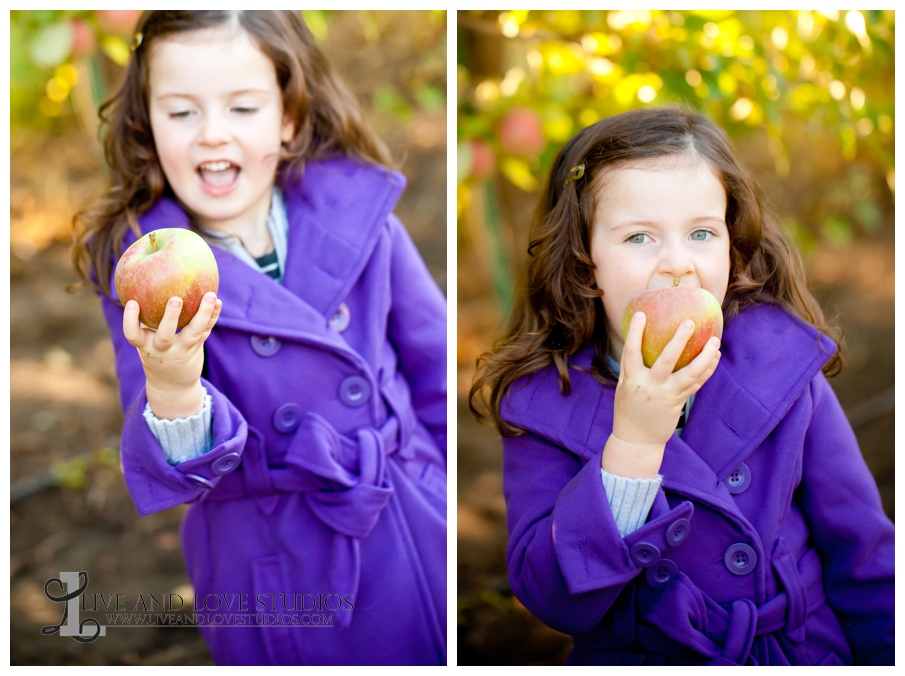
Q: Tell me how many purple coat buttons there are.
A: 11